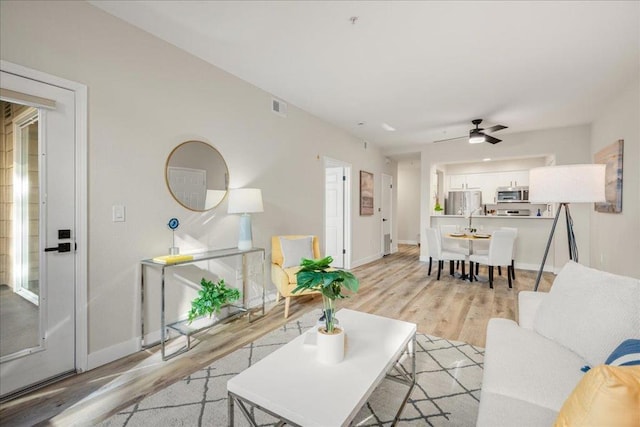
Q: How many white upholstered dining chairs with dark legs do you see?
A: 4